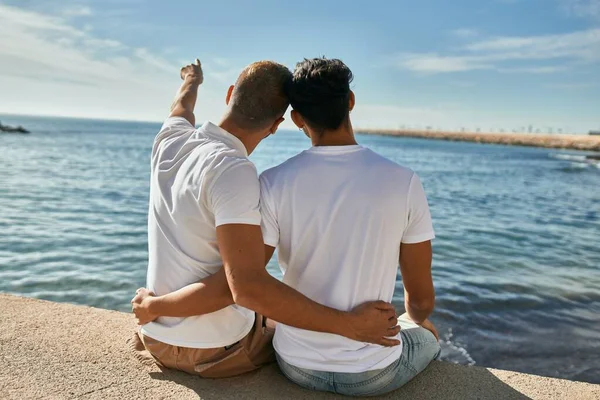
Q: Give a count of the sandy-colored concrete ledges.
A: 1